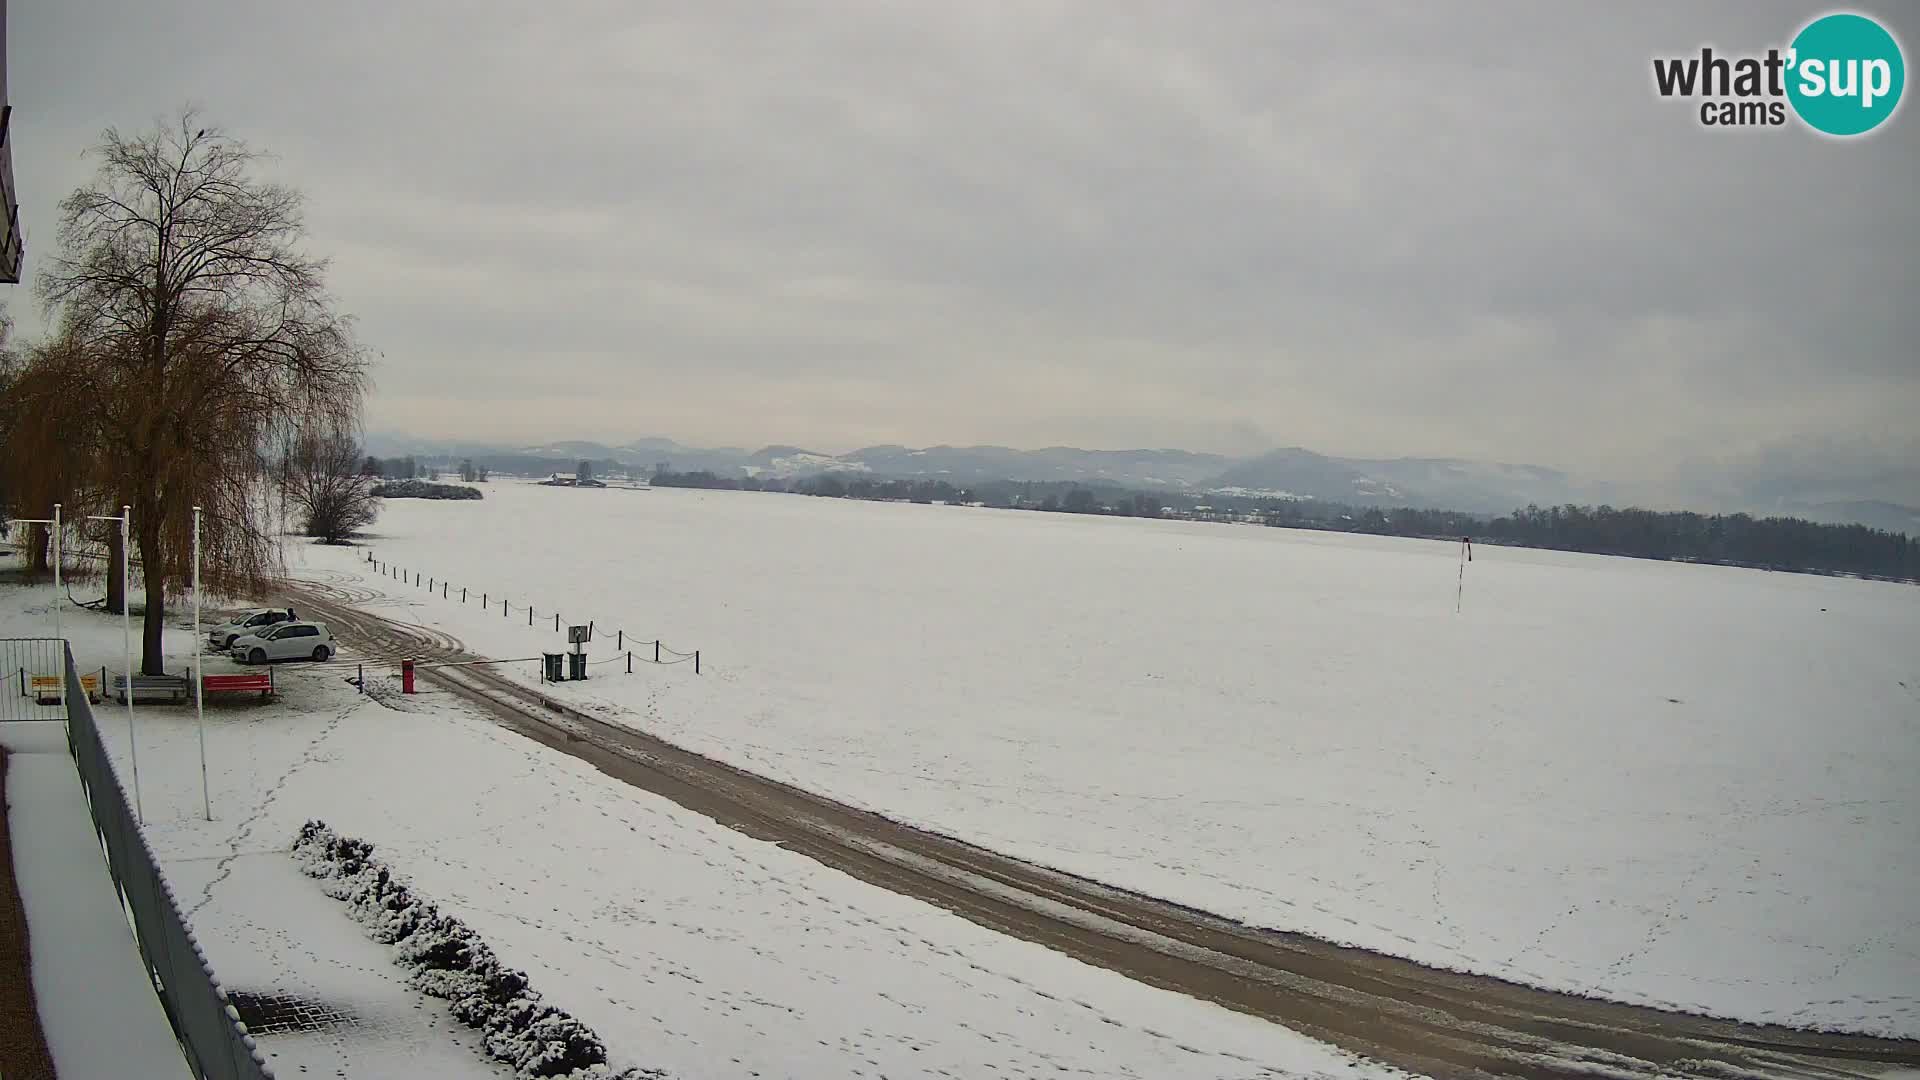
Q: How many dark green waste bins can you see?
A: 2